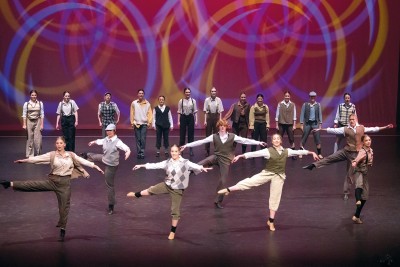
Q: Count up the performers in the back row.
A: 12